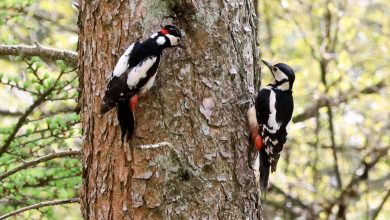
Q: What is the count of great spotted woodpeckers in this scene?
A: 2